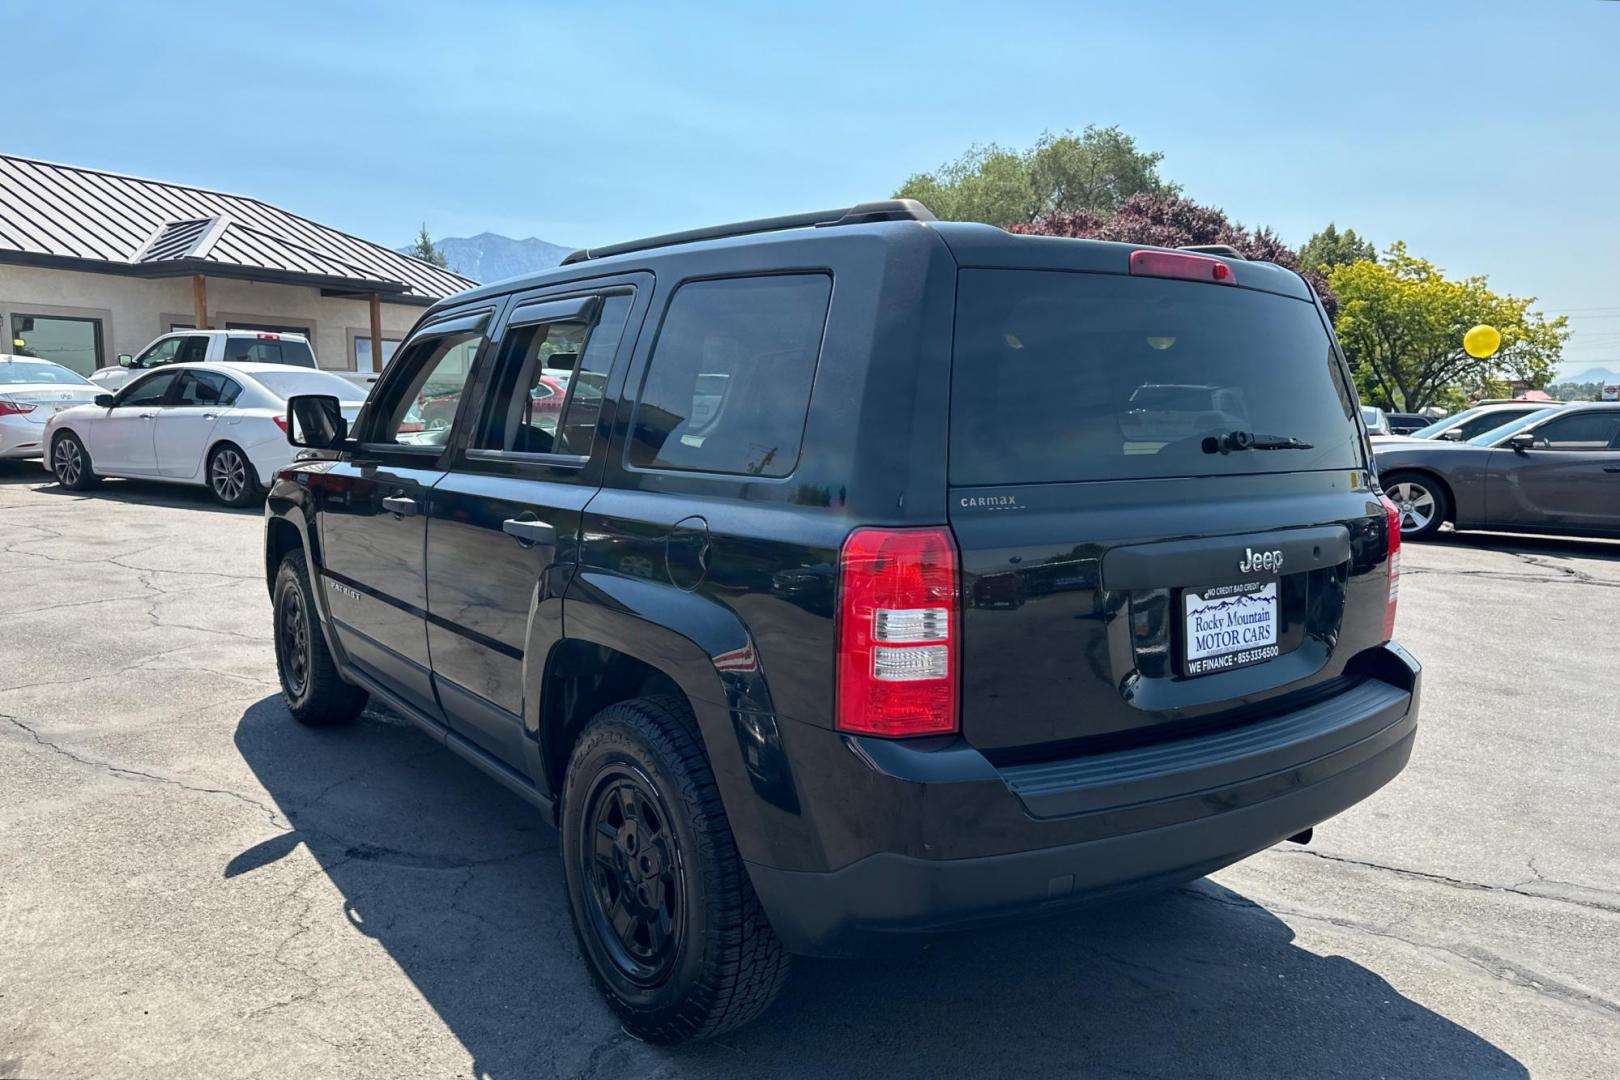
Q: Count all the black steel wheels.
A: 2